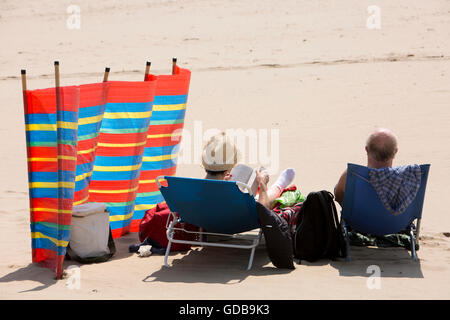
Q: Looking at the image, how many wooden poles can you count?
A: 5